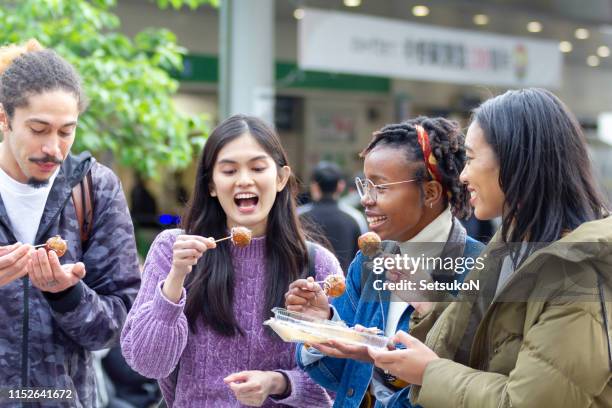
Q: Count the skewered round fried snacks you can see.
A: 4